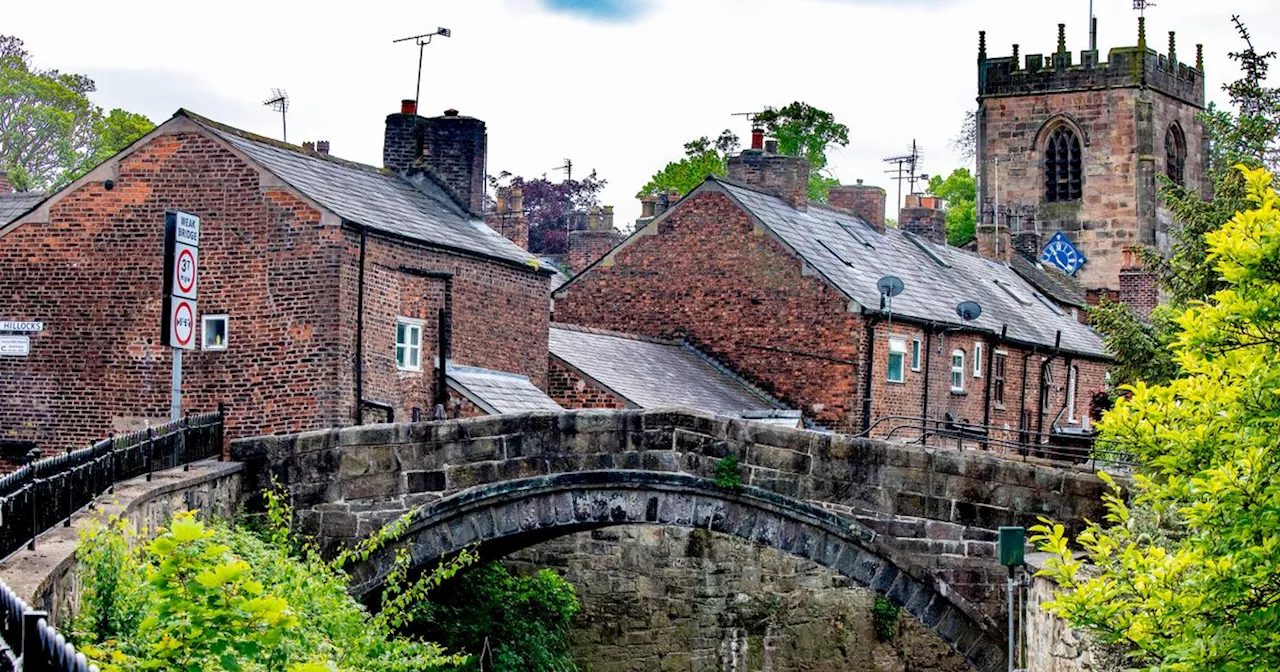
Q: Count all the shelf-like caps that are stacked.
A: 0